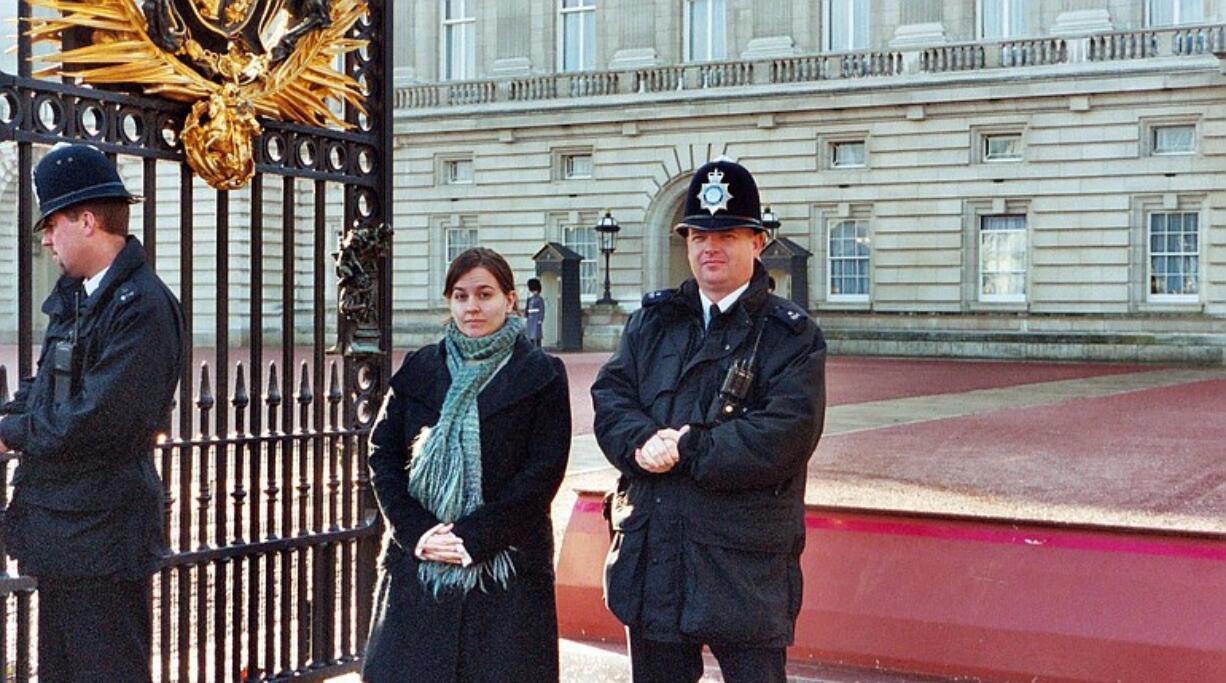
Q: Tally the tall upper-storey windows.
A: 6